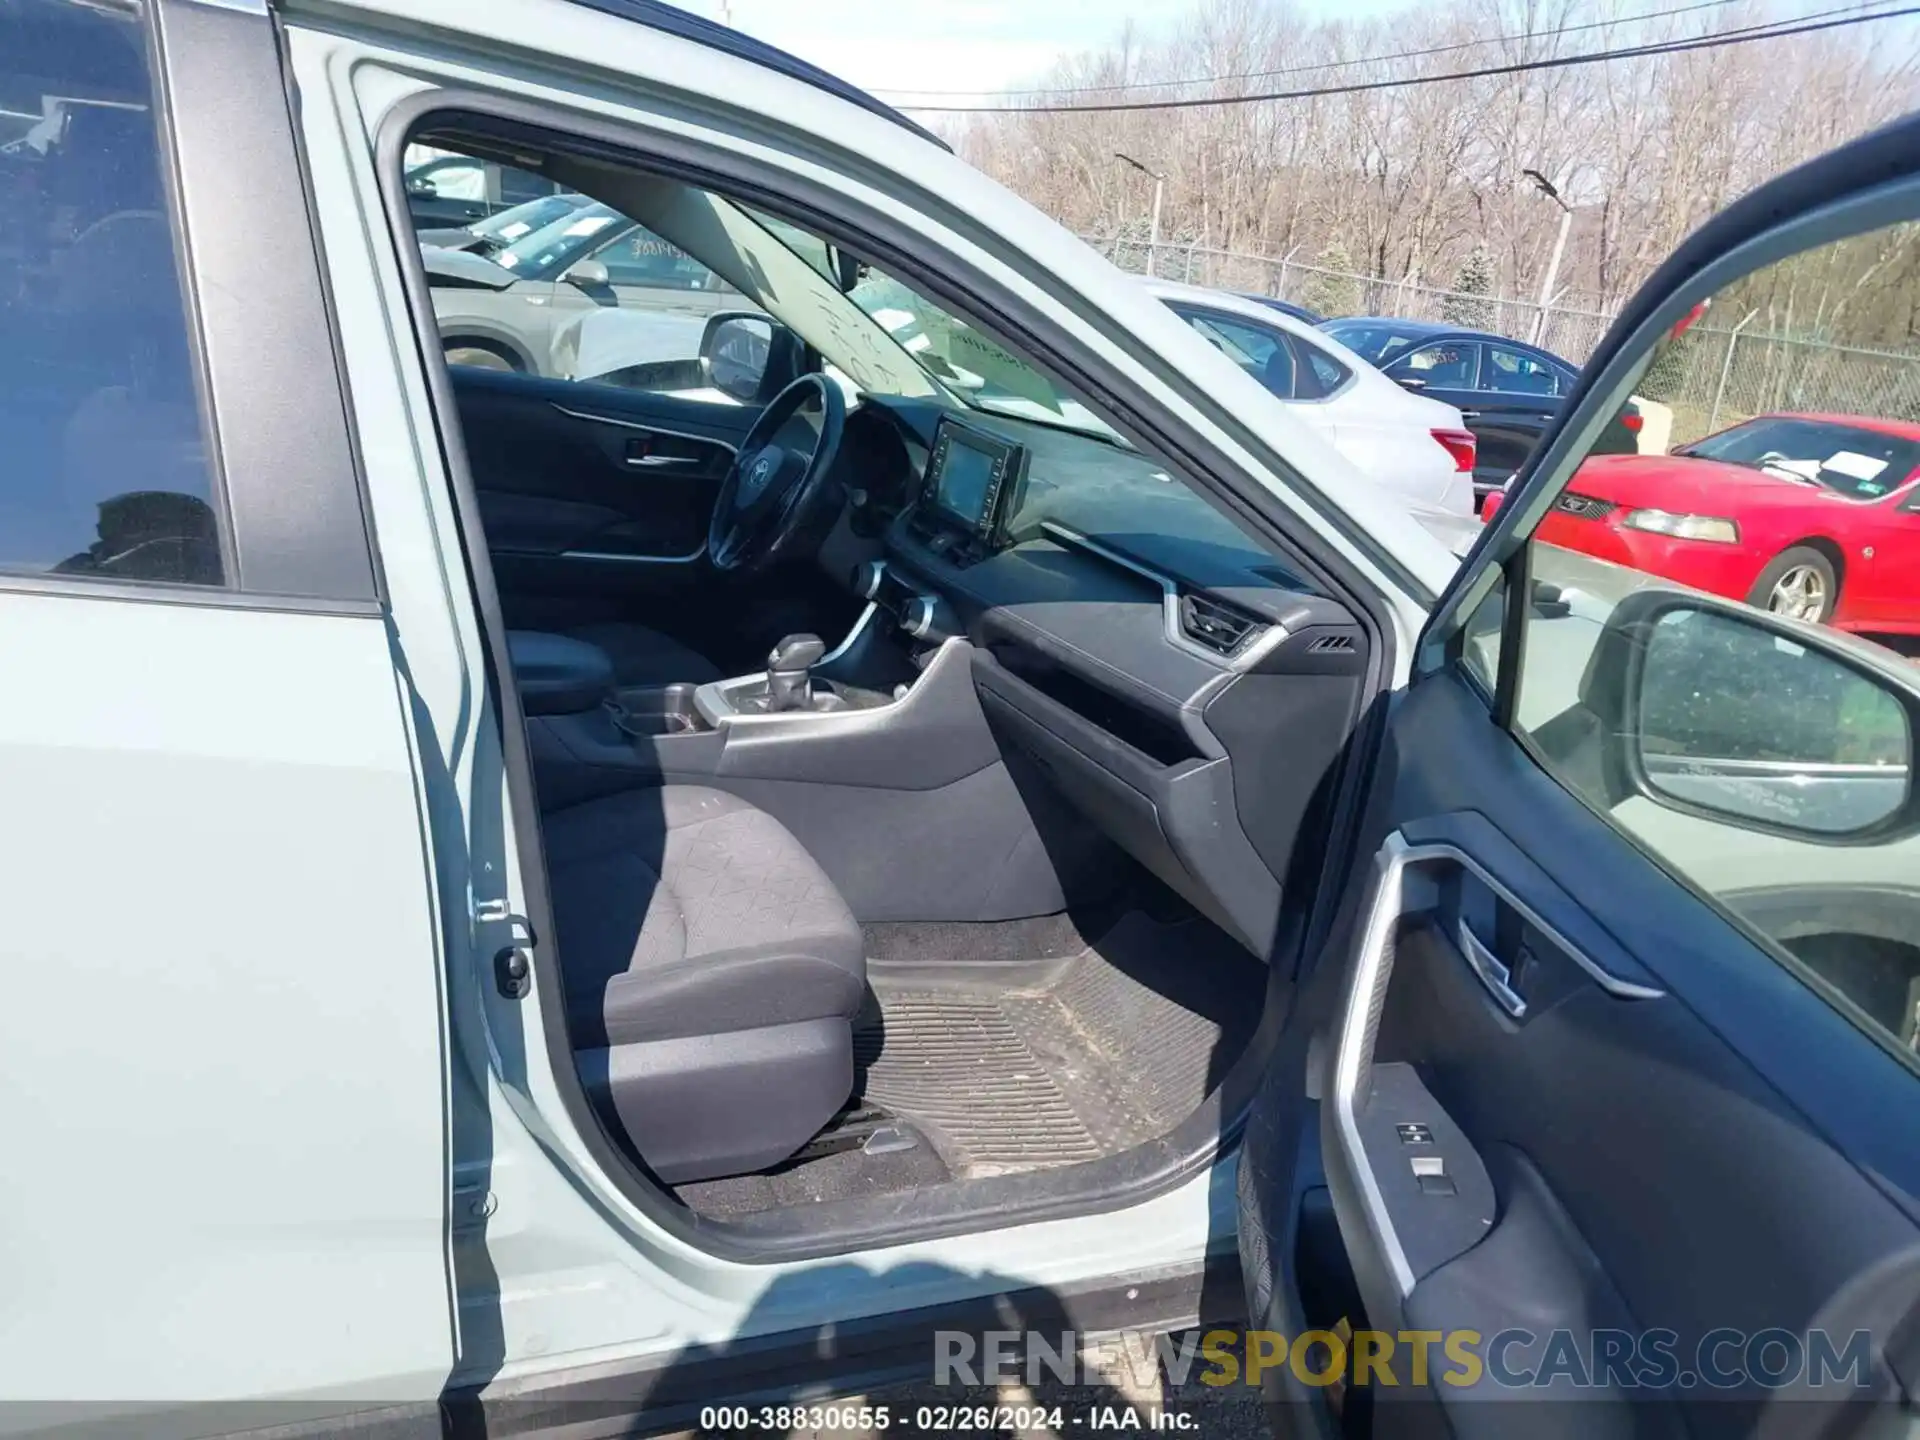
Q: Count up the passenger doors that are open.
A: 1